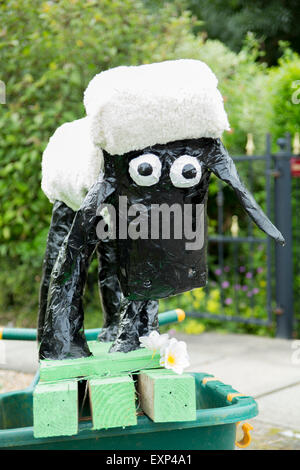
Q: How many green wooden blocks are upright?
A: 3